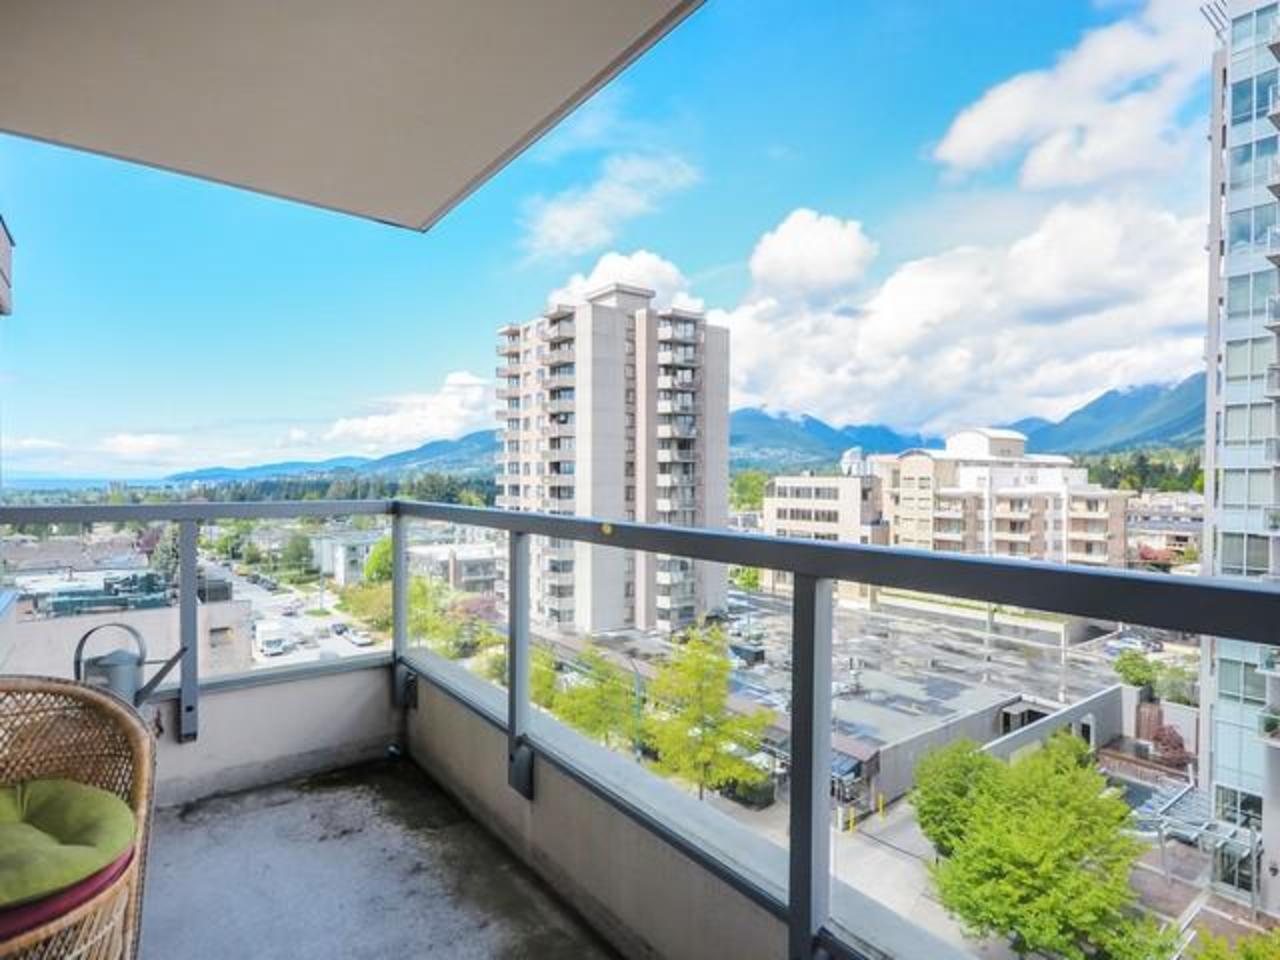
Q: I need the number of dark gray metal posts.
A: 4